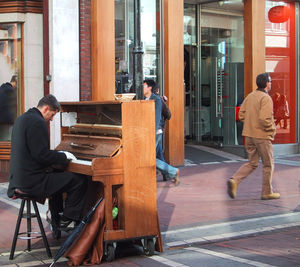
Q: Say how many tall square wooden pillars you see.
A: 3